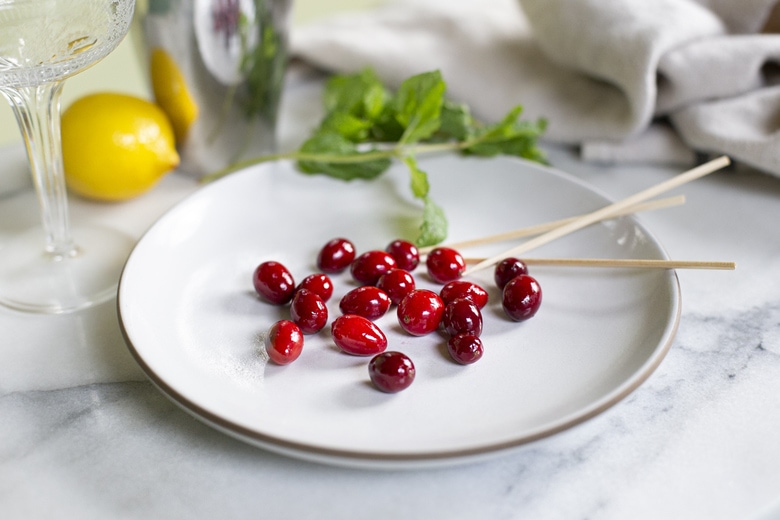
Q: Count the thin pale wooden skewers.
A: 3